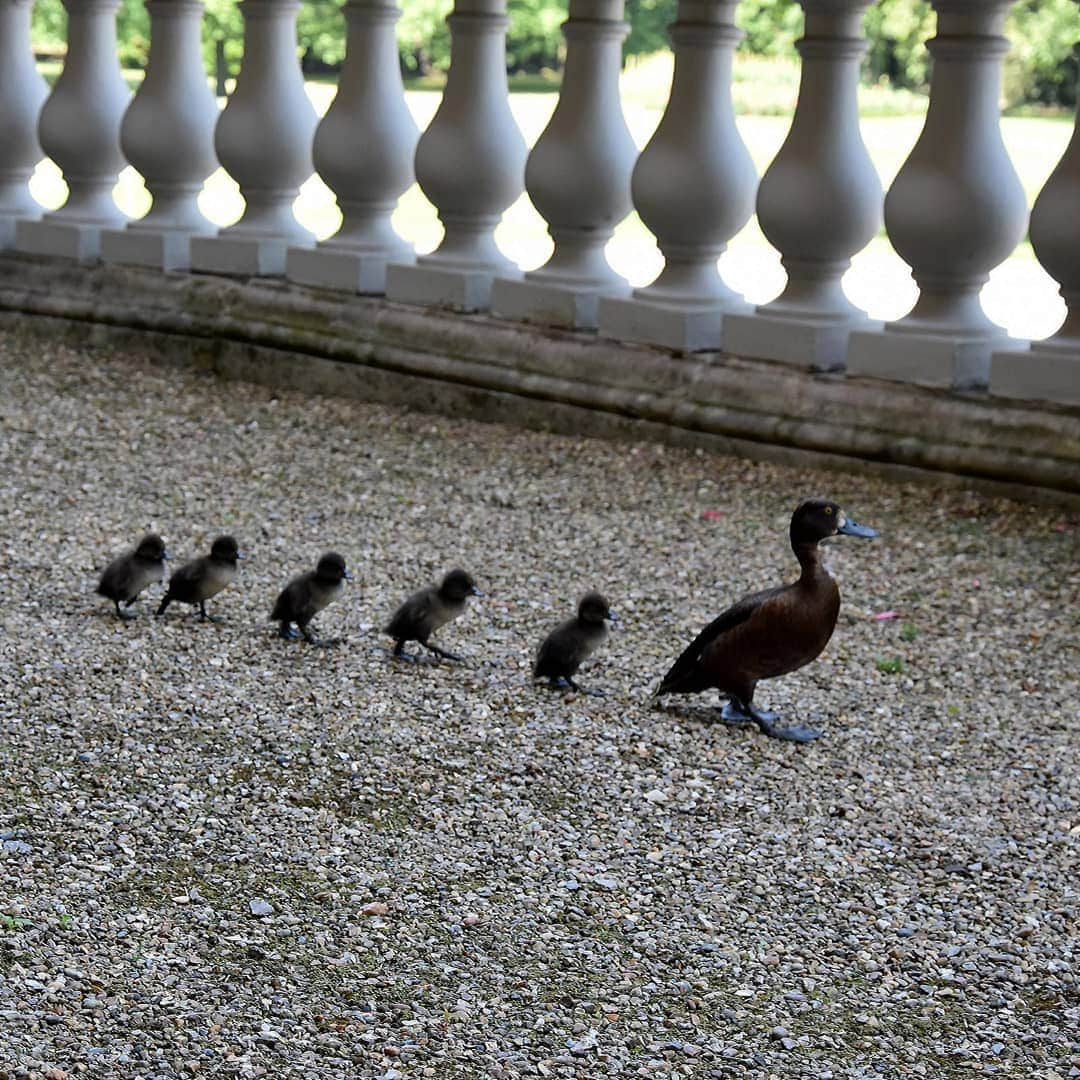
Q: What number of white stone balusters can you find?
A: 11